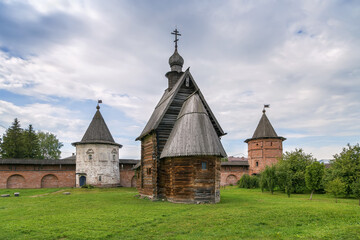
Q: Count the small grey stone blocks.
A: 3